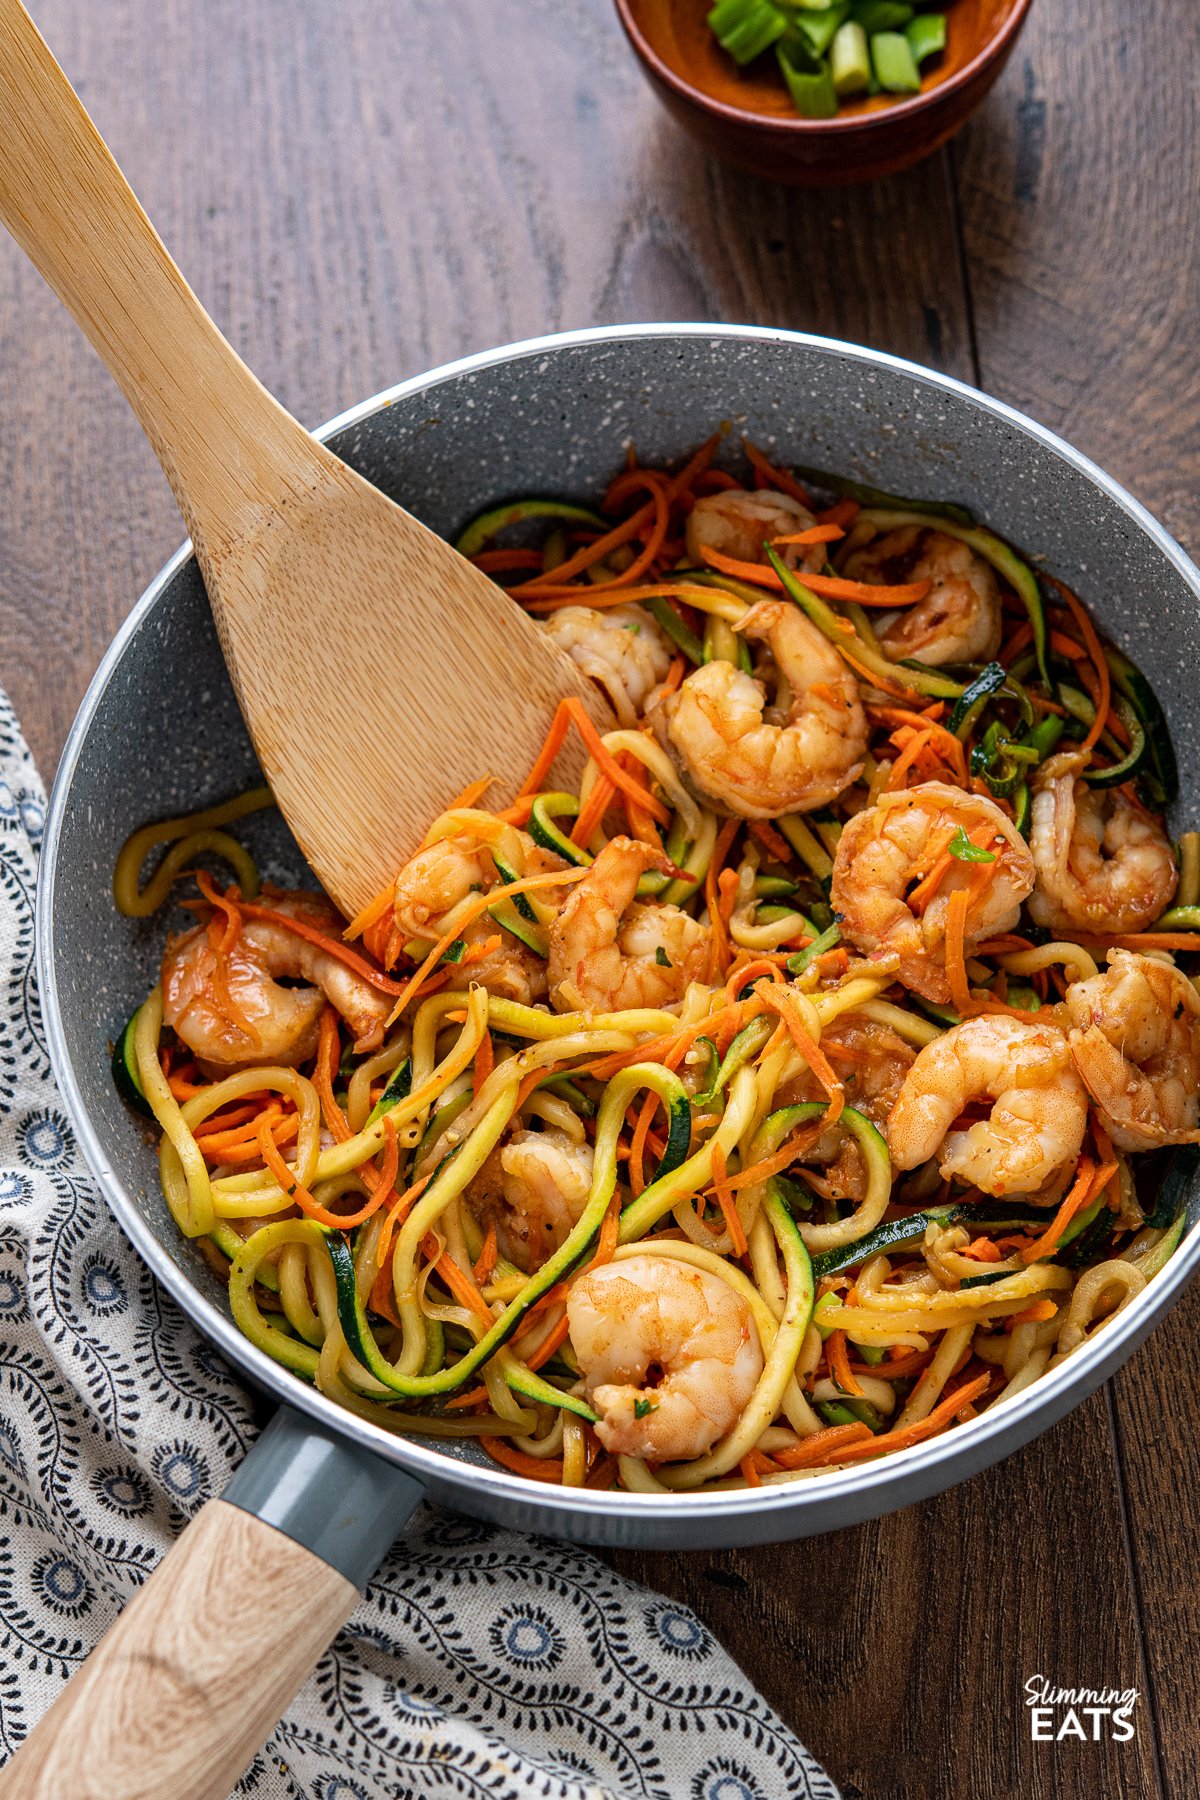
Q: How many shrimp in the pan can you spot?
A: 14